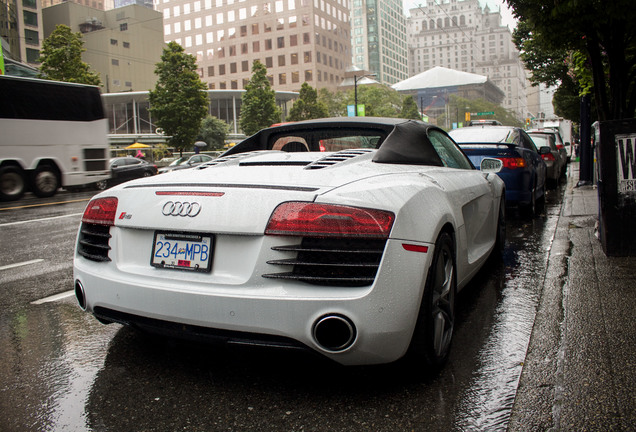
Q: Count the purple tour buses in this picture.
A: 0